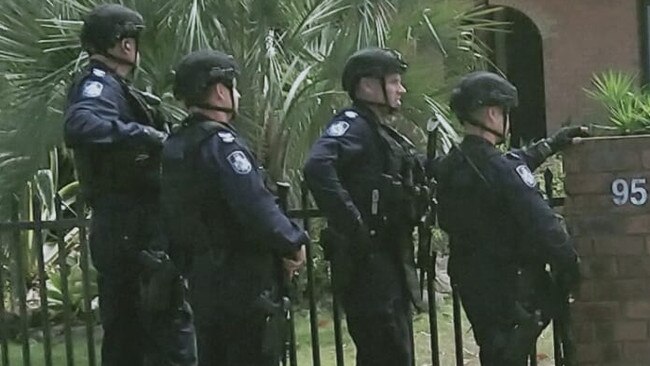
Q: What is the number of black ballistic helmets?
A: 4